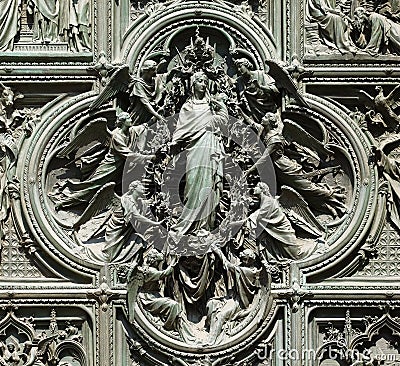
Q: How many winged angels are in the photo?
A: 8